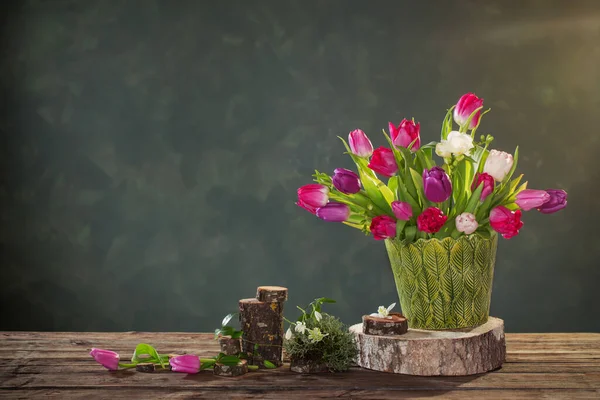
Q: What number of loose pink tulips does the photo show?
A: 2